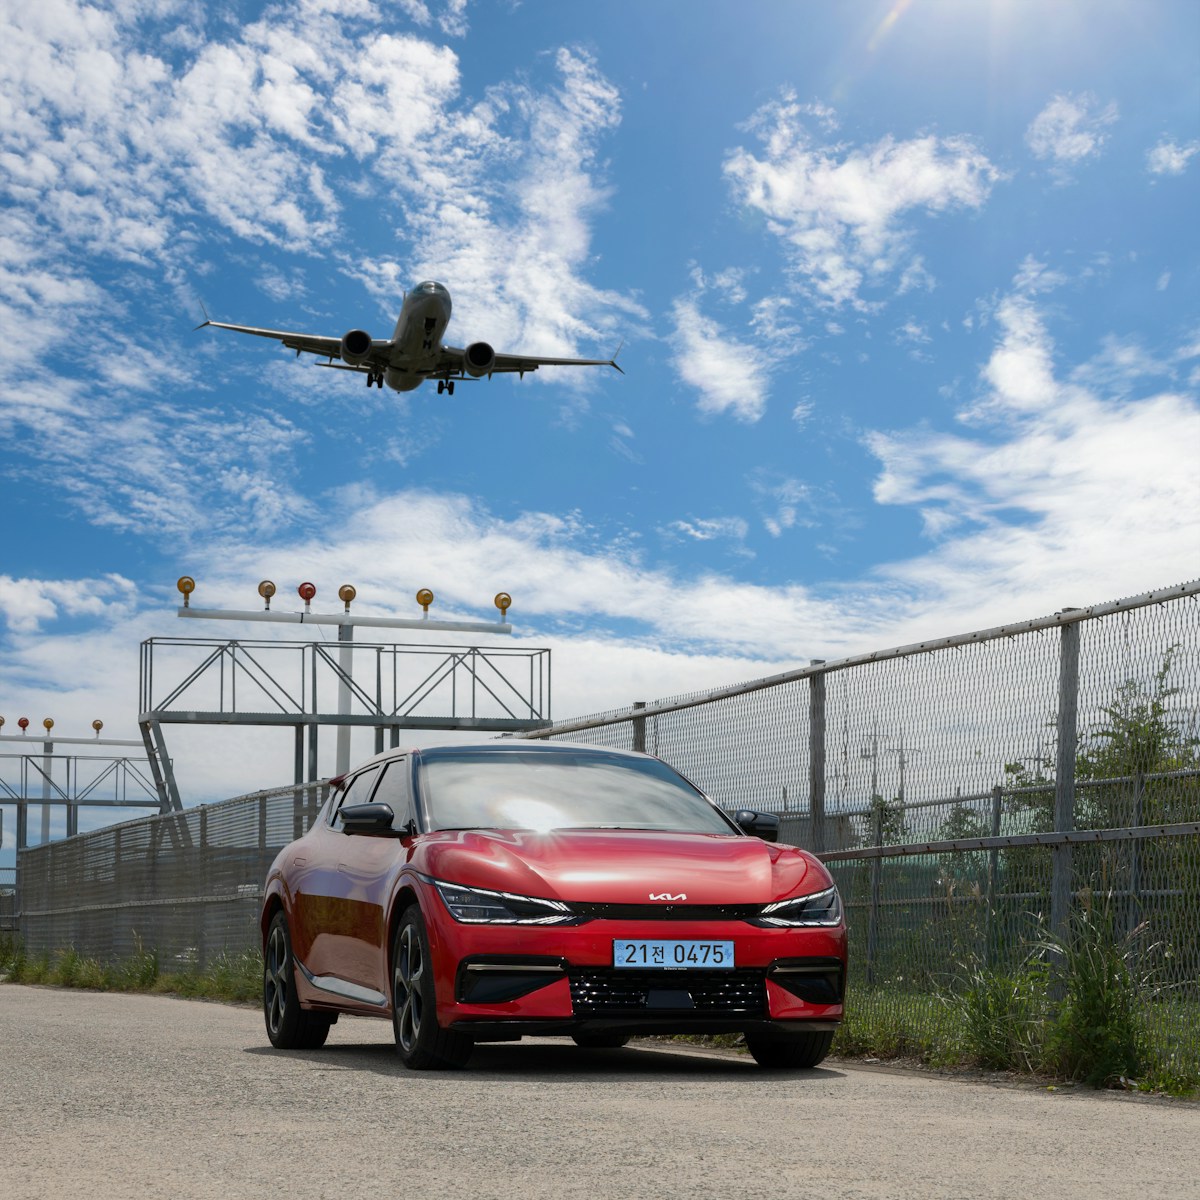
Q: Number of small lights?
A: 10